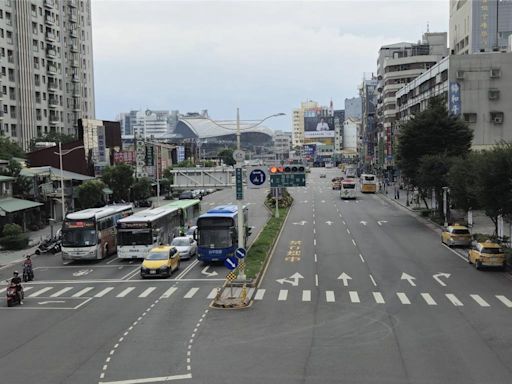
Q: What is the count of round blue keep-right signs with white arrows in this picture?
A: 2